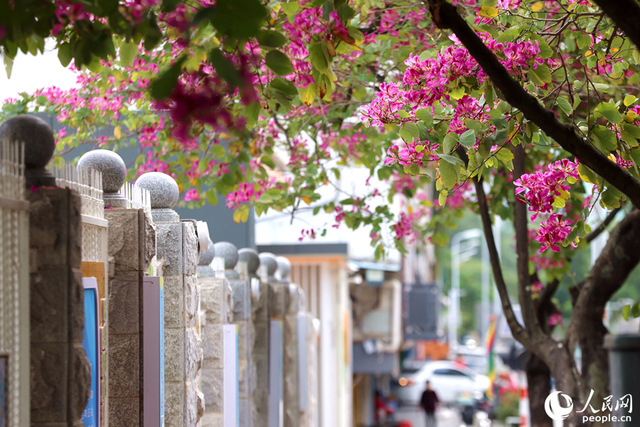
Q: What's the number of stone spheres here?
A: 8